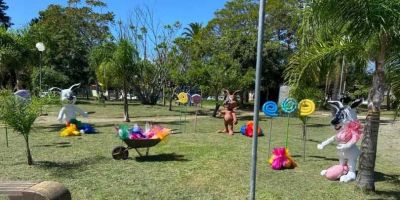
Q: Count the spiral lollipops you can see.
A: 5